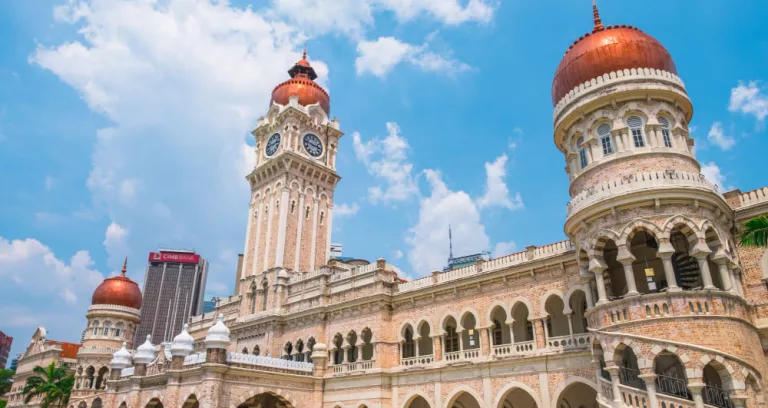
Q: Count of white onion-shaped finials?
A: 4